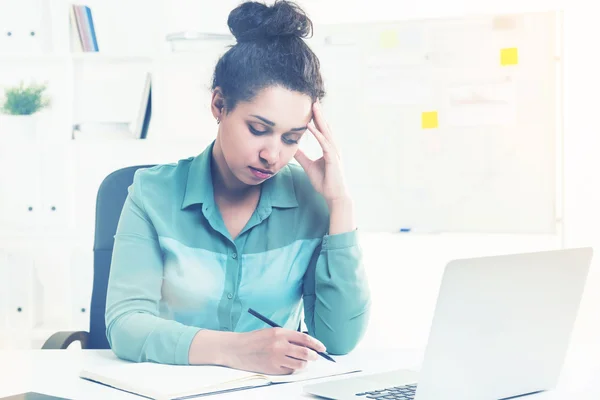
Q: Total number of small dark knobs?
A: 6